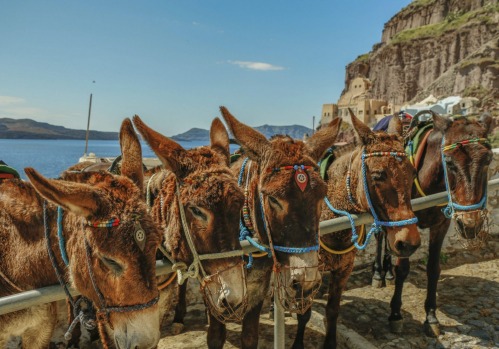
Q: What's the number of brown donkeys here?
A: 5